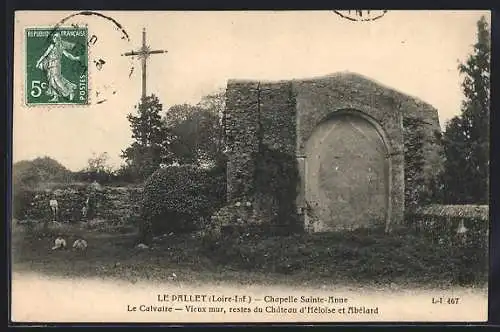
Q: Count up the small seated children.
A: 2